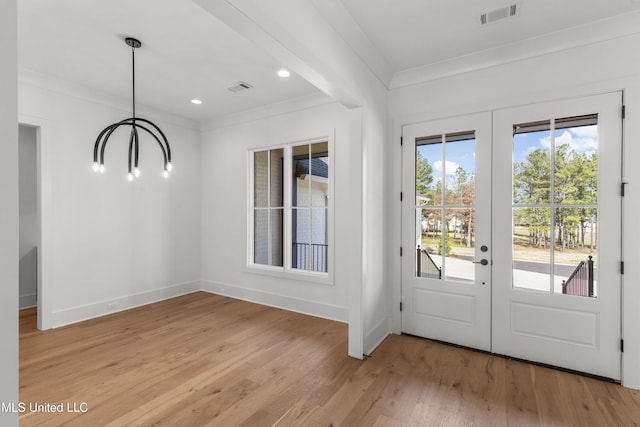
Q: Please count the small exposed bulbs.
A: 6